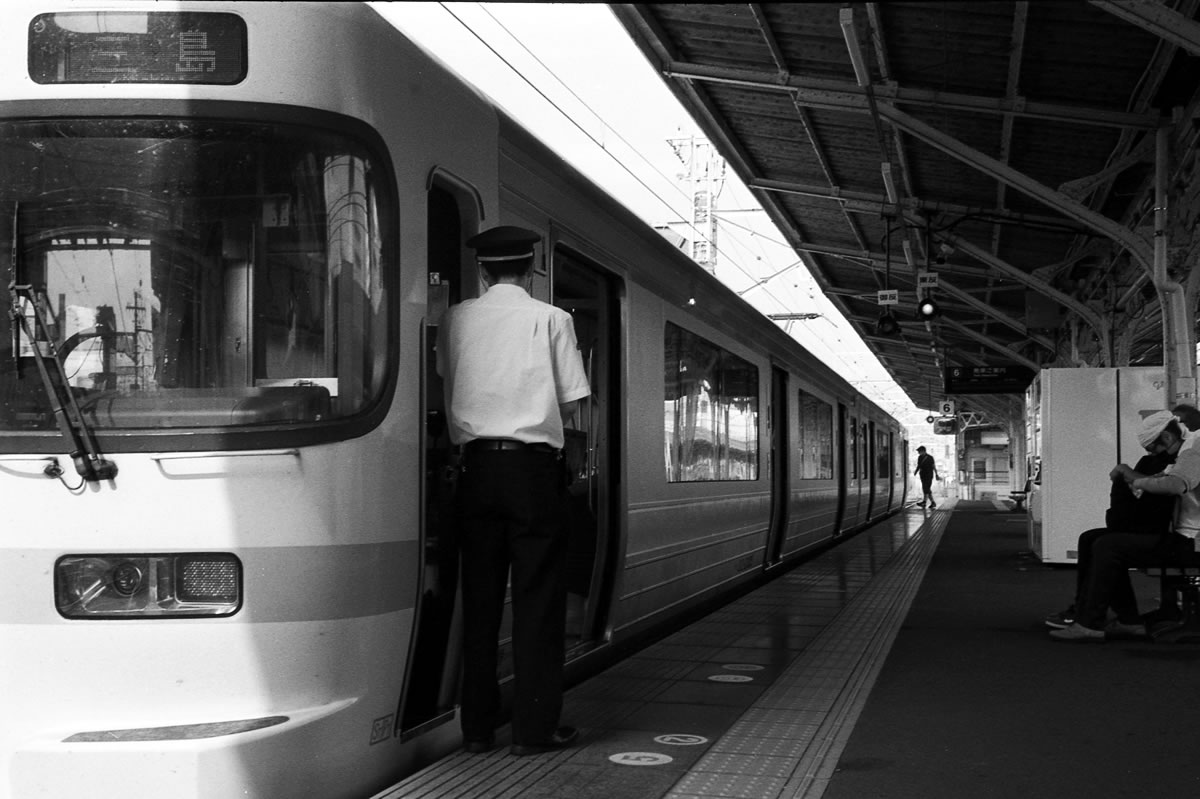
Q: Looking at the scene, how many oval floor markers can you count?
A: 4